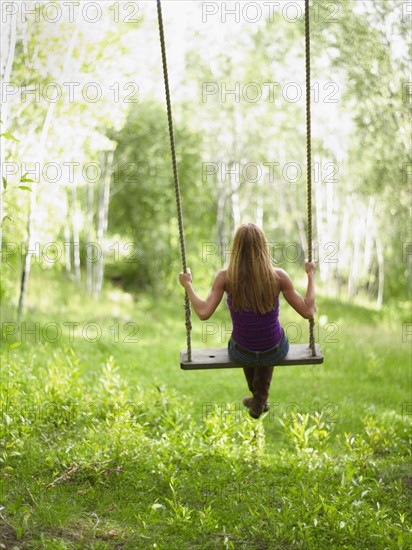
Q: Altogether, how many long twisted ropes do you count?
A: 2